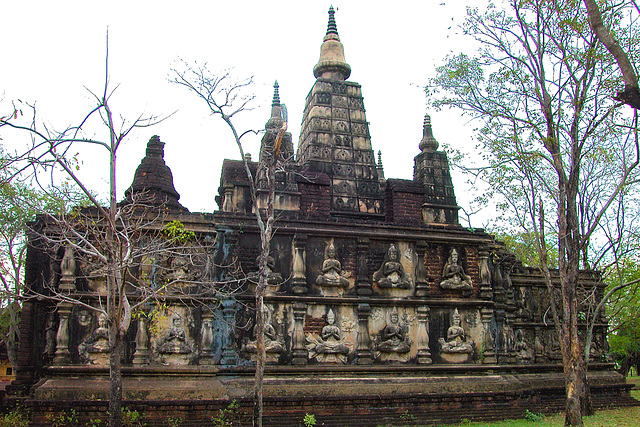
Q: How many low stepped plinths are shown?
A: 1